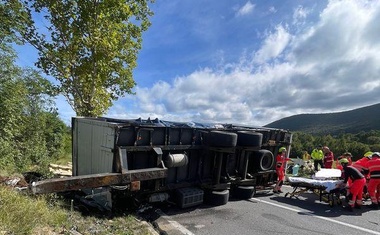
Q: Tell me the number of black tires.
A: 5